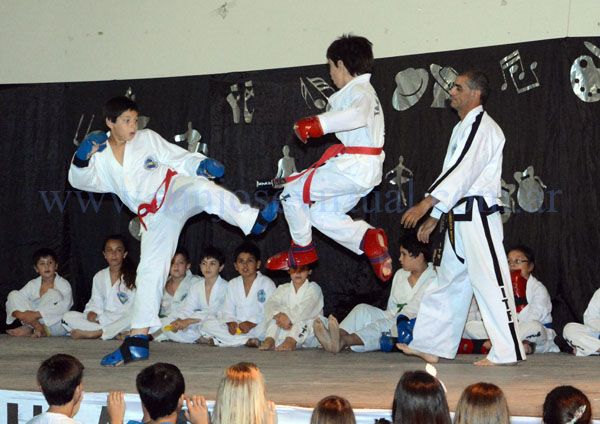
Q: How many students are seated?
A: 9